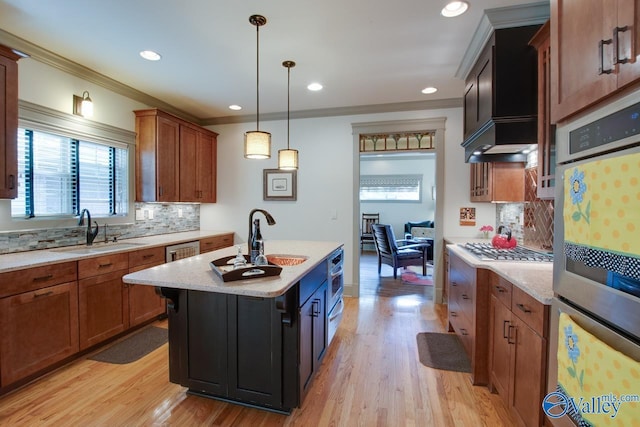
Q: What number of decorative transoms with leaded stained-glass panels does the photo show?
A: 1